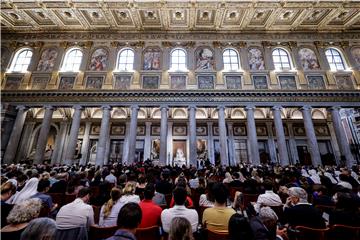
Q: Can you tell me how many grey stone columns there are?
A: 12